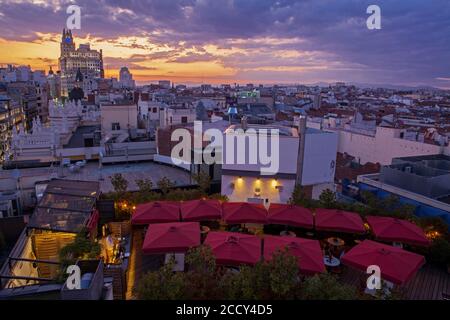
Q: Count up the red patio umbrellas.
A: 10